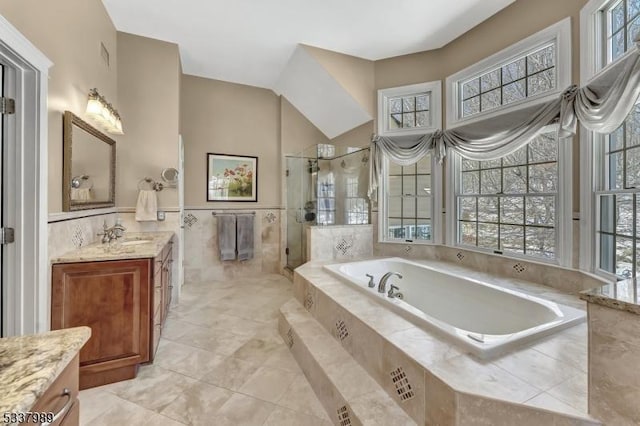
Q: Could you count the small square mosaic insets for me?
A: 12